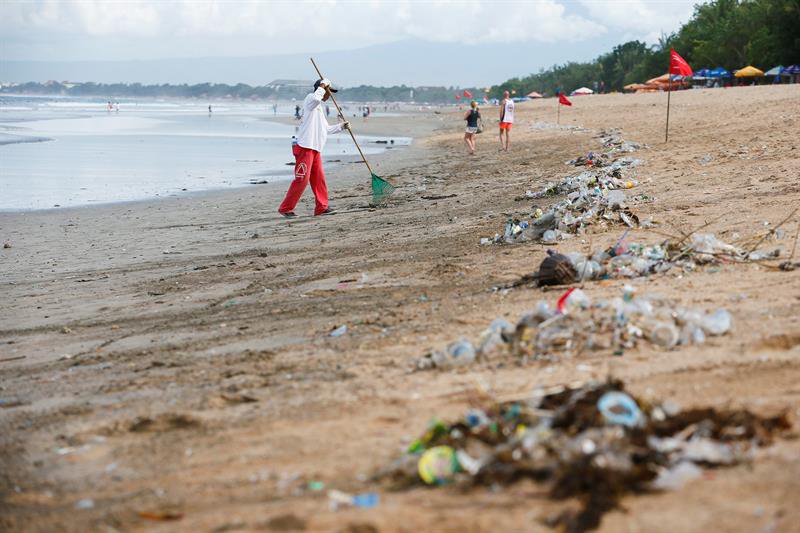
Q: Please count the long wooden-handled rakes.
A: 1